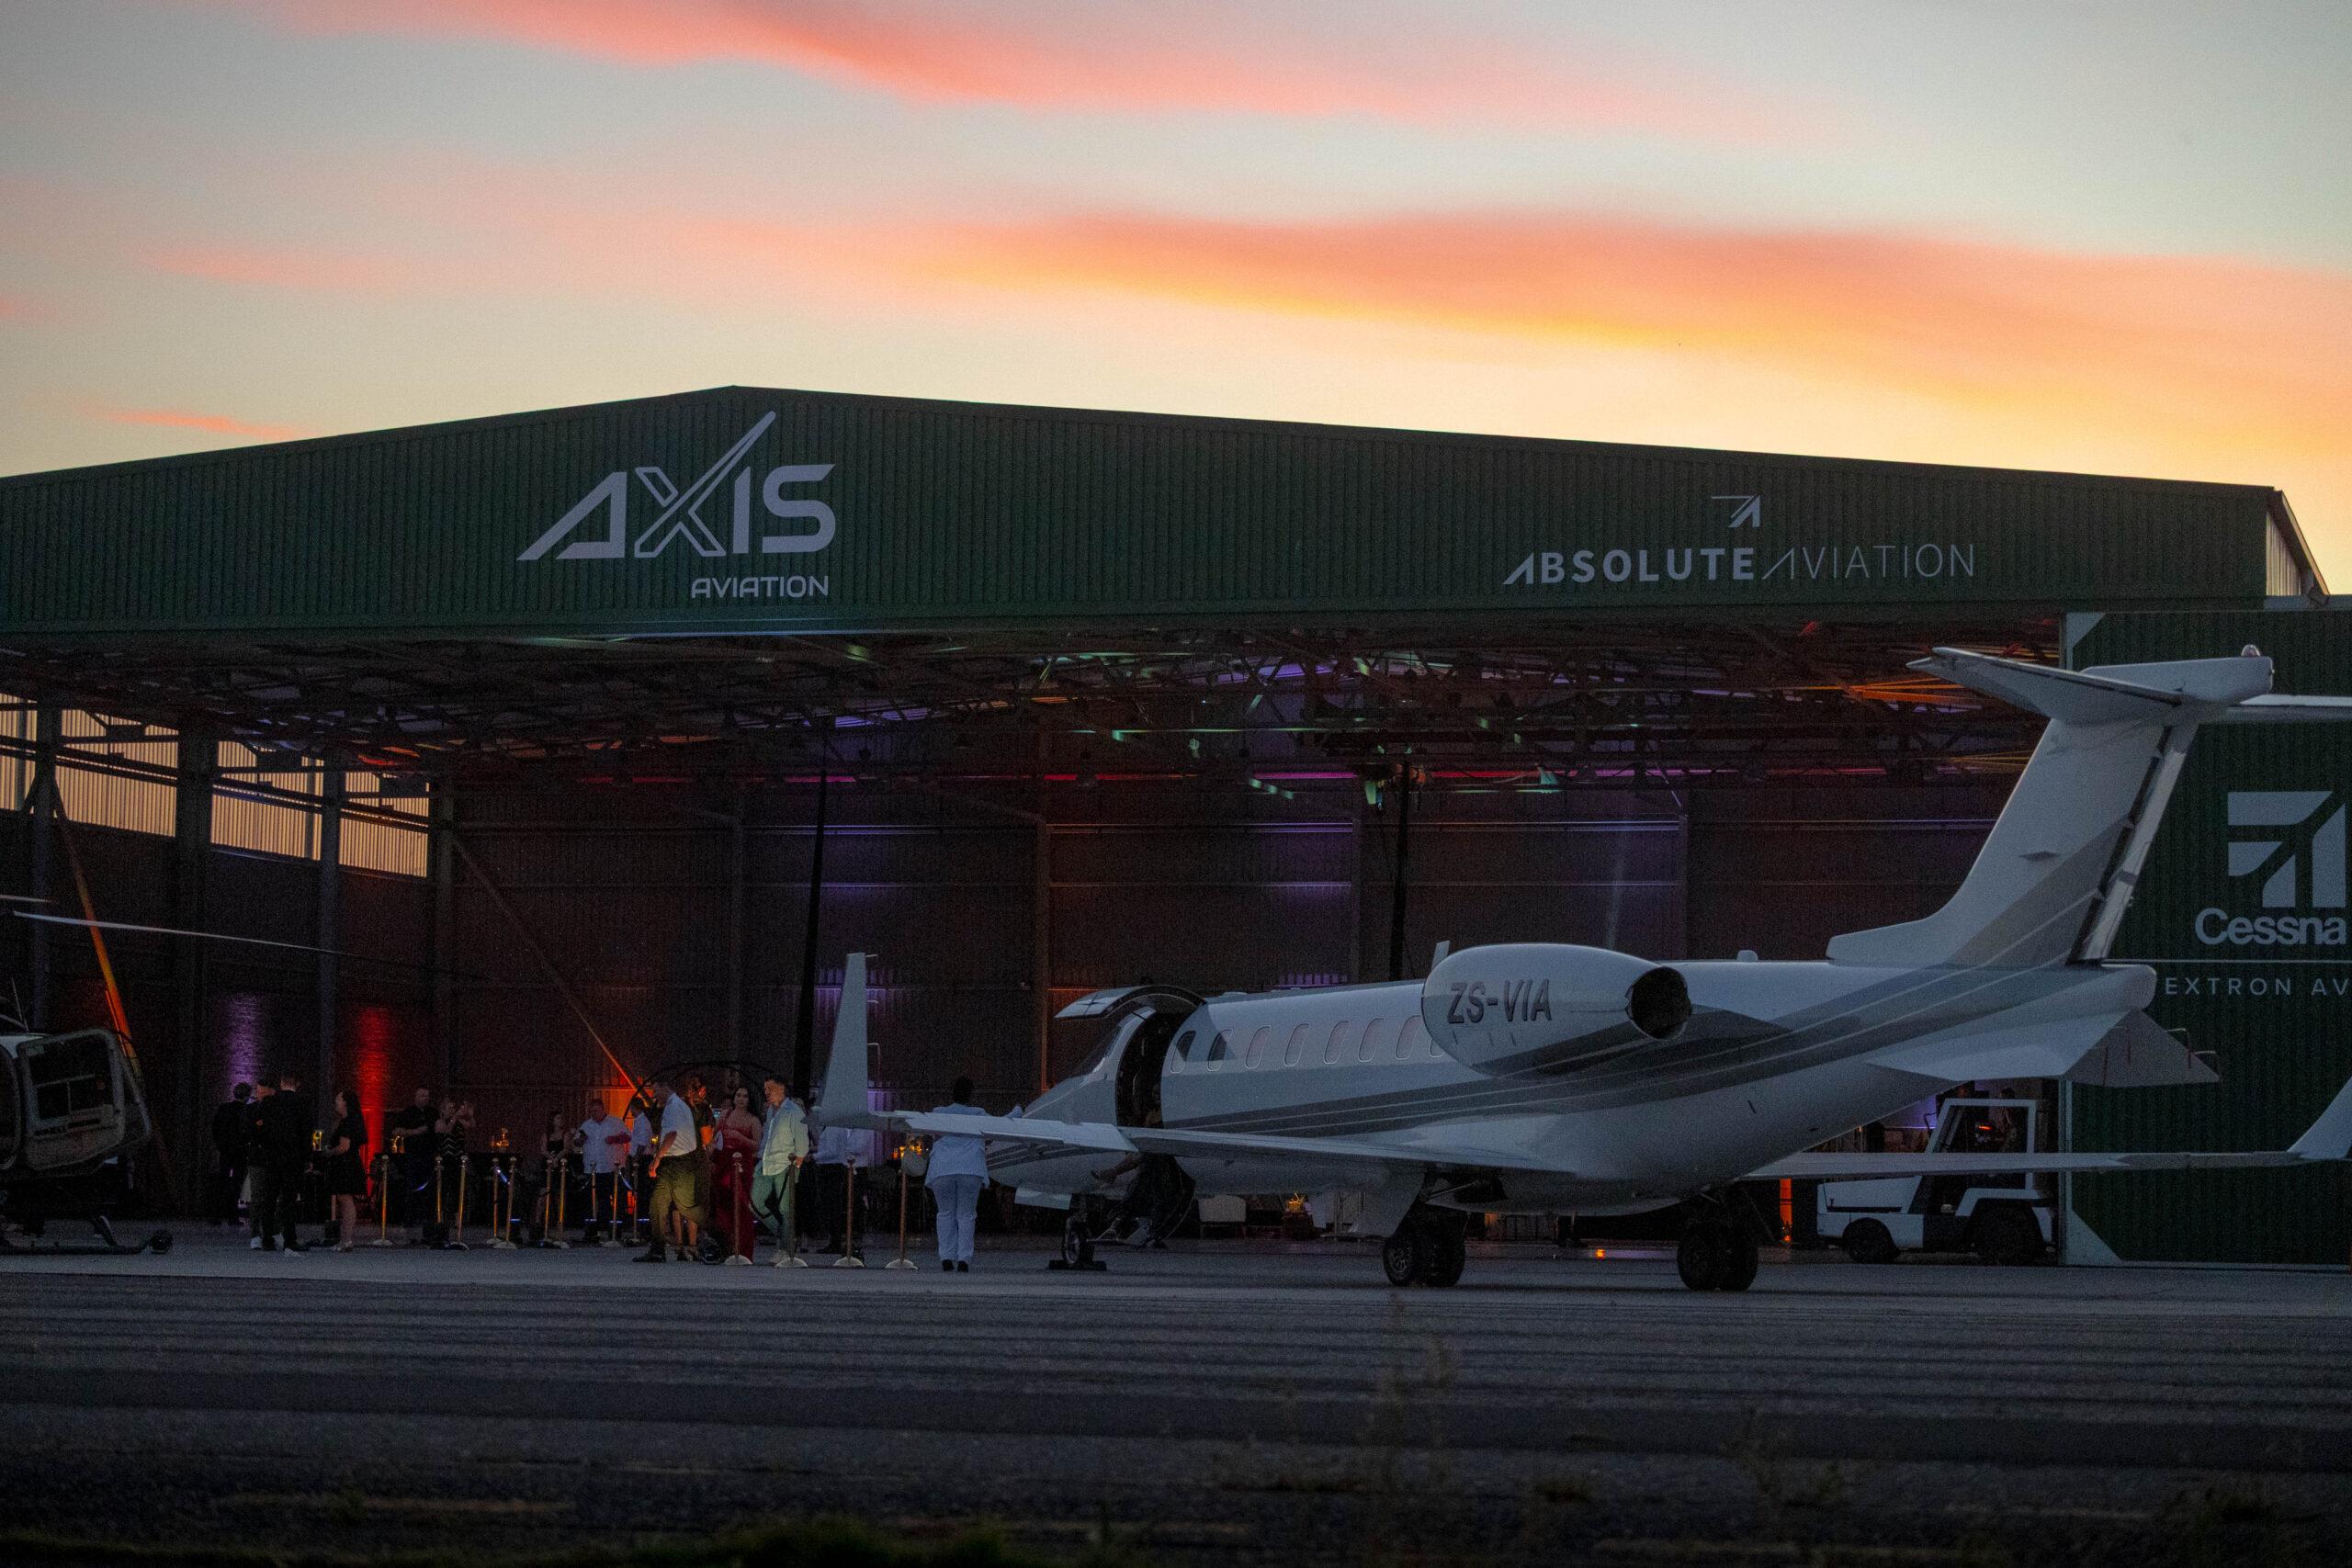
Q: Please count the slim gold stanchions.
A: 14